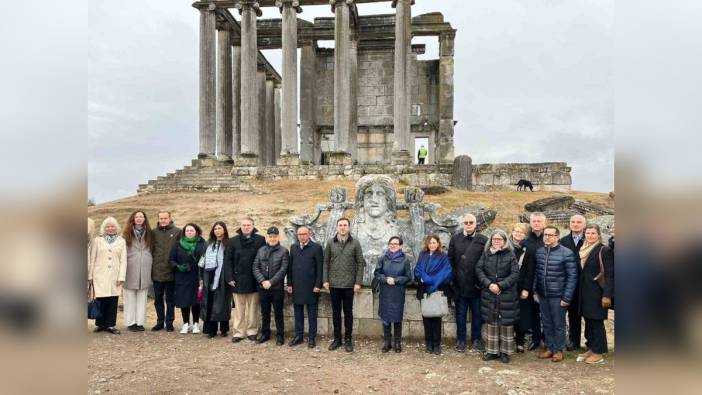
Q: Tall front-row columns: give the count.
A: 5